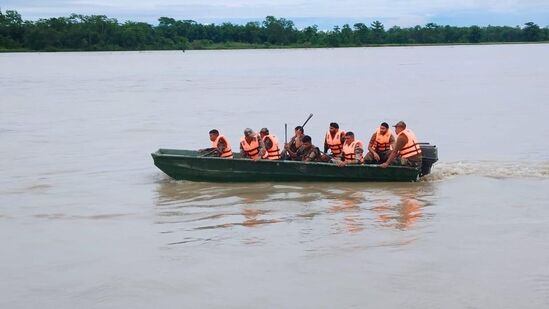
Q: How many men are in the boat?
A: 9